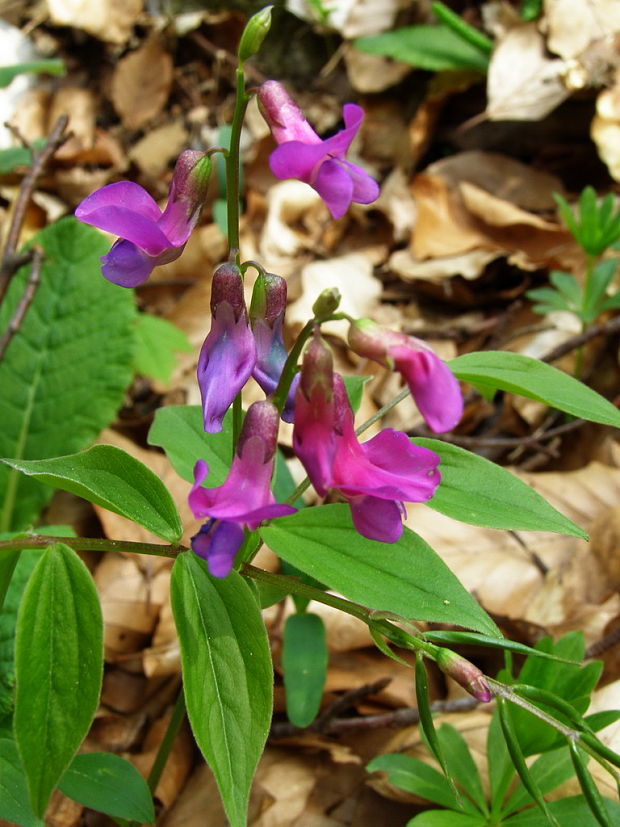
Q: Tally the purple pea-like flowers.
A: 8